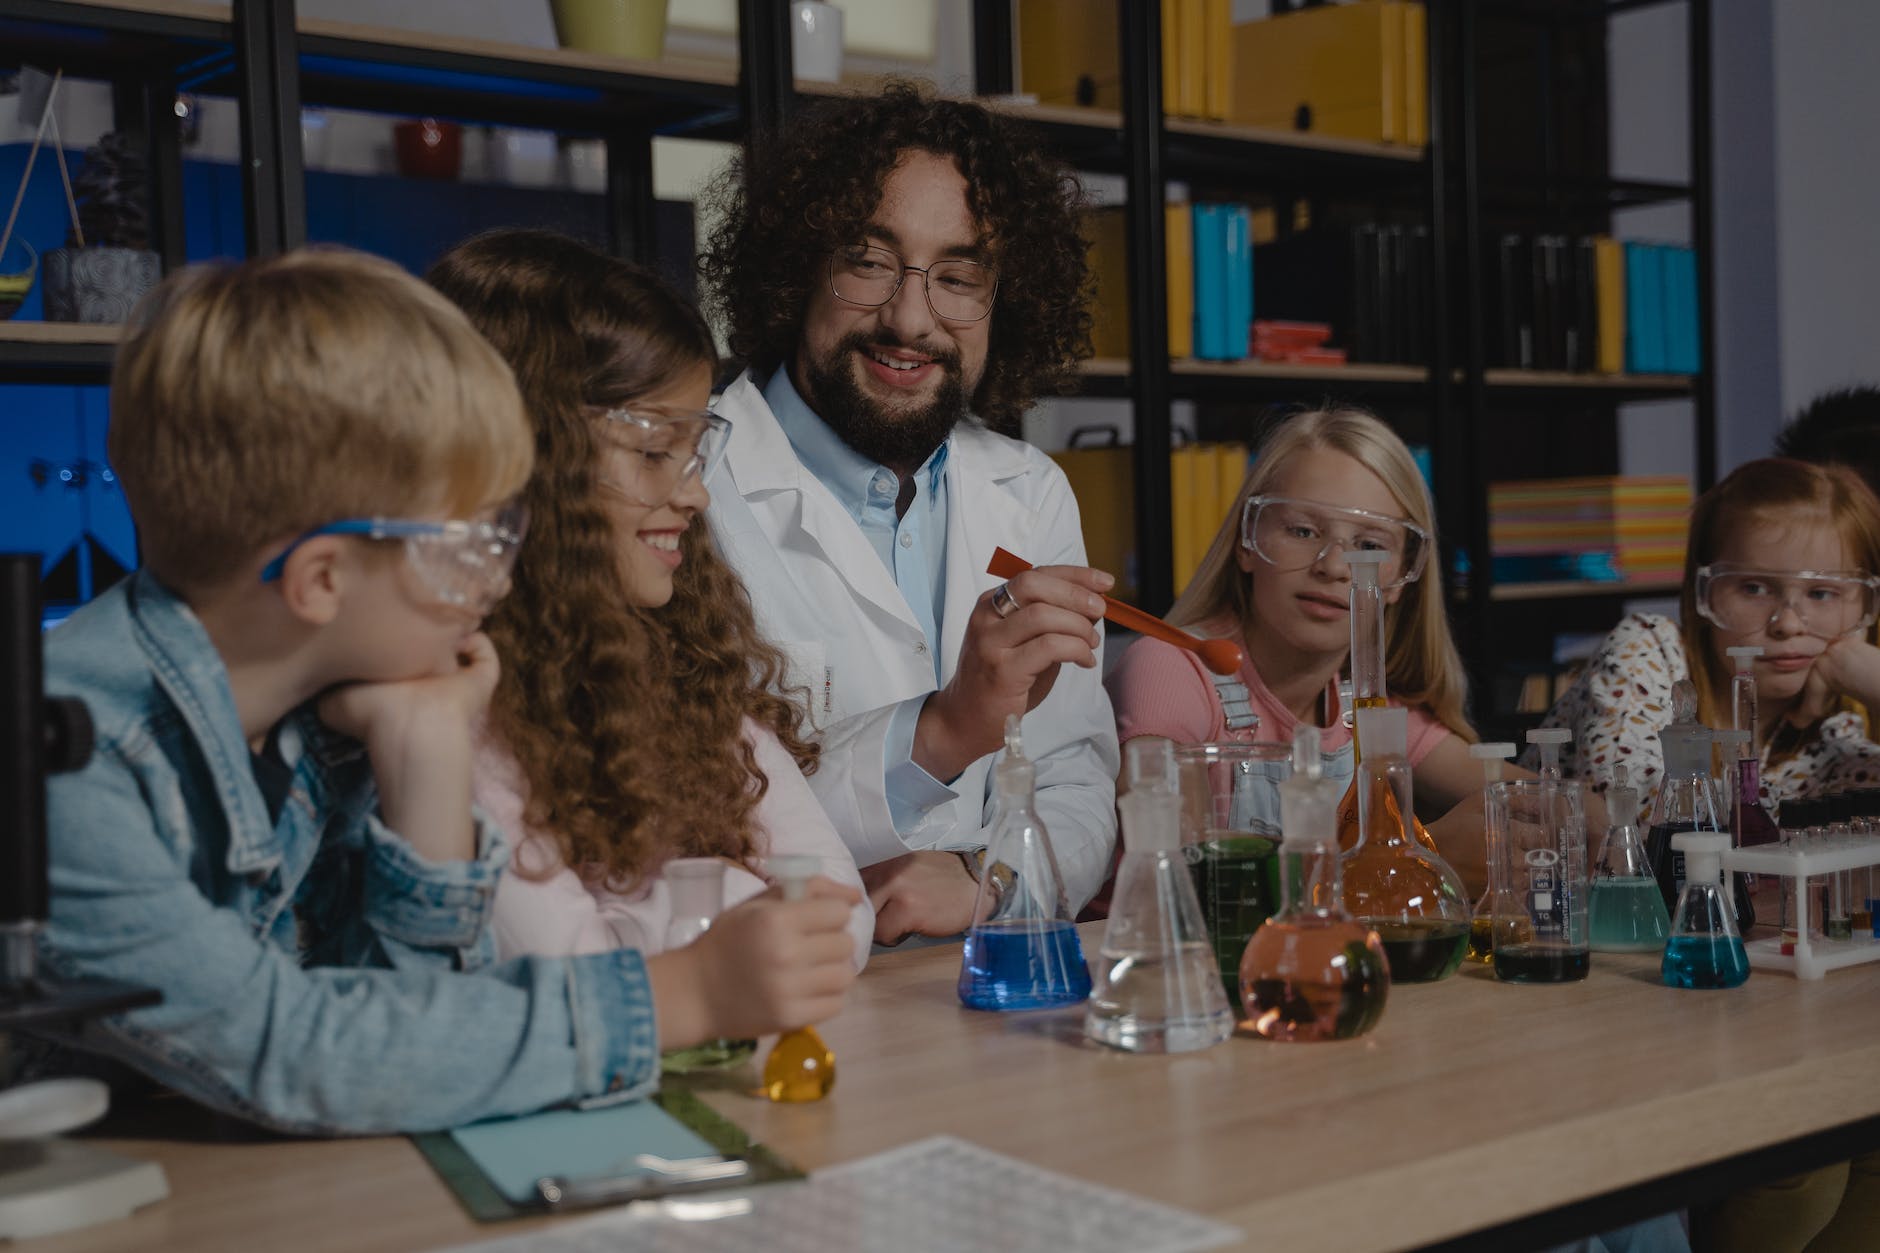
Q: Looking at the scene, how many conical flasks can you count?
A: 5